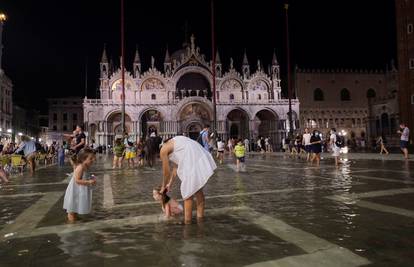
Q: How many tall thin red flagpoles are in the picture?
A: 3